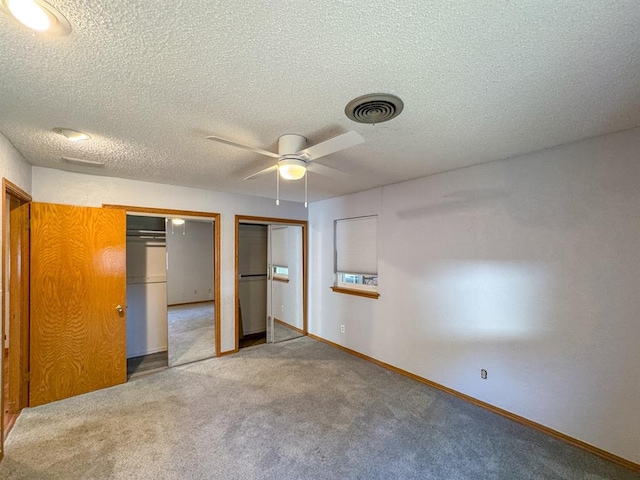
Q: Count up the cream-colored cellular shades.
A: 1